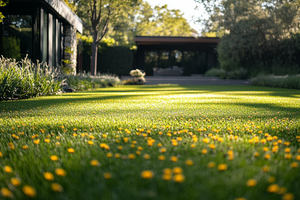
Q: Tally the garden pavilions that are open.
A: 1